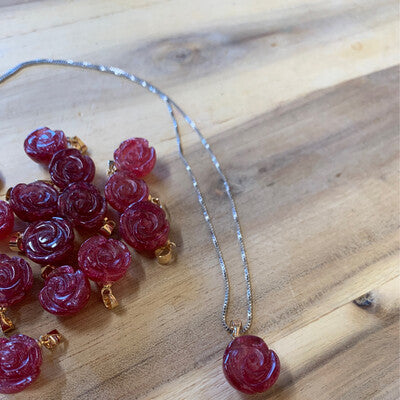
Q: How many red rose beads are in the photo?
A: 14